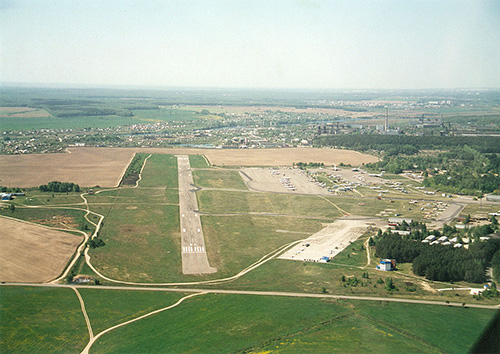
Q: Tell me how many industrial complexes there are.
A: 1